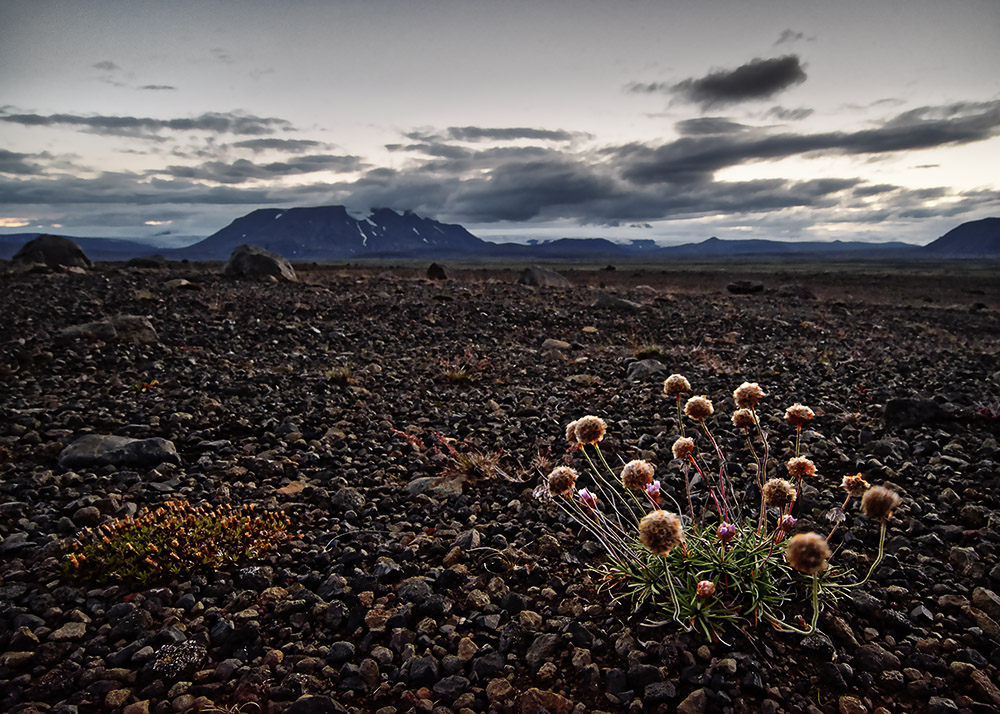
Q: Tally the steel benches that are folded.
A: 0